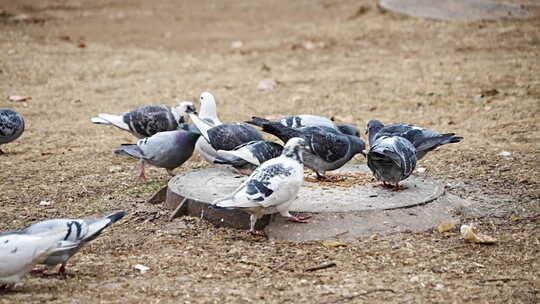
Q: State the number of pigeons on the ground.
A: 13